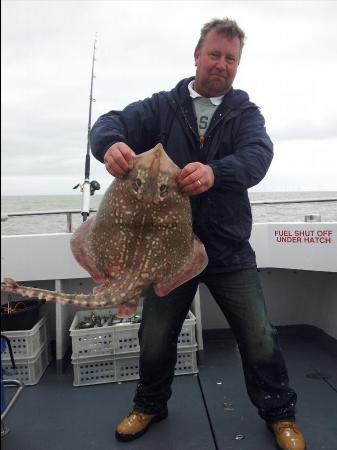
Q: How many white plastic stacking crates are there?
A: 4